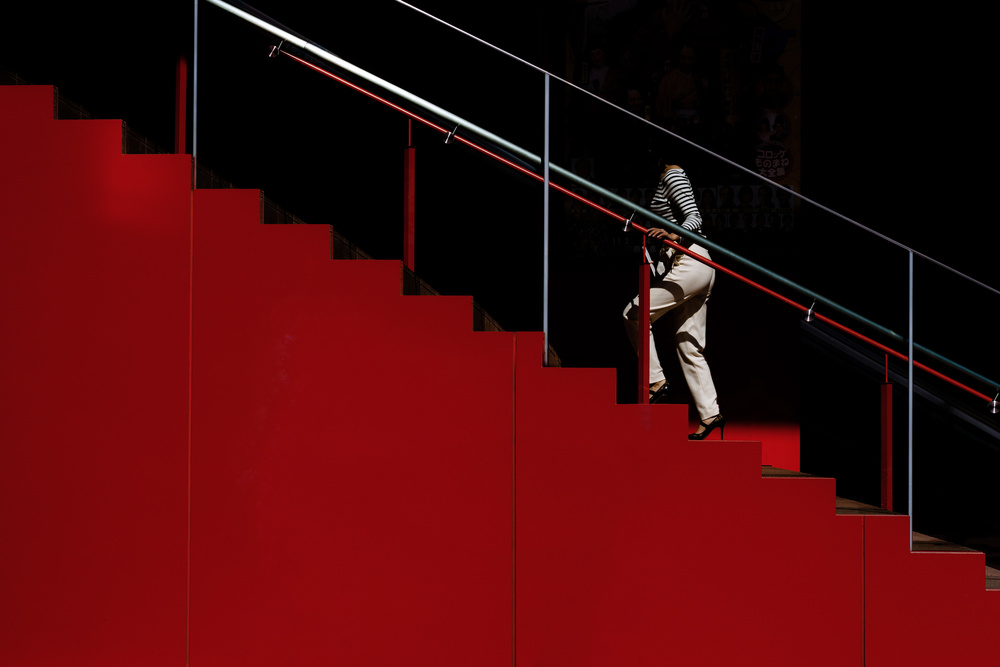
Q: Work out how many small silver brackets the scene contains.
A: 5